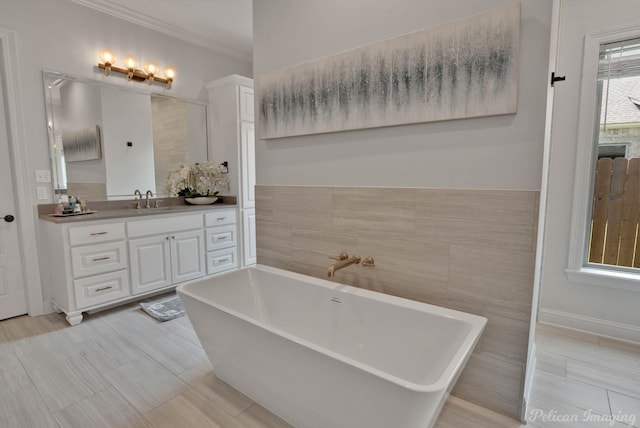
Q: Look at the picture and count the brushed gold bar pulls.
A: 6